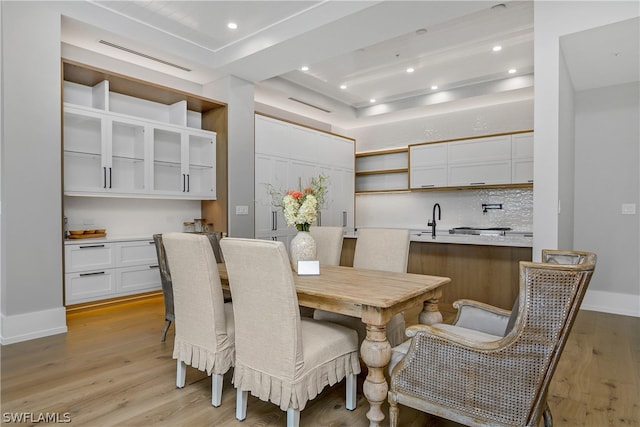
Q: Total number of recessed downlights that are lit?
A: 8